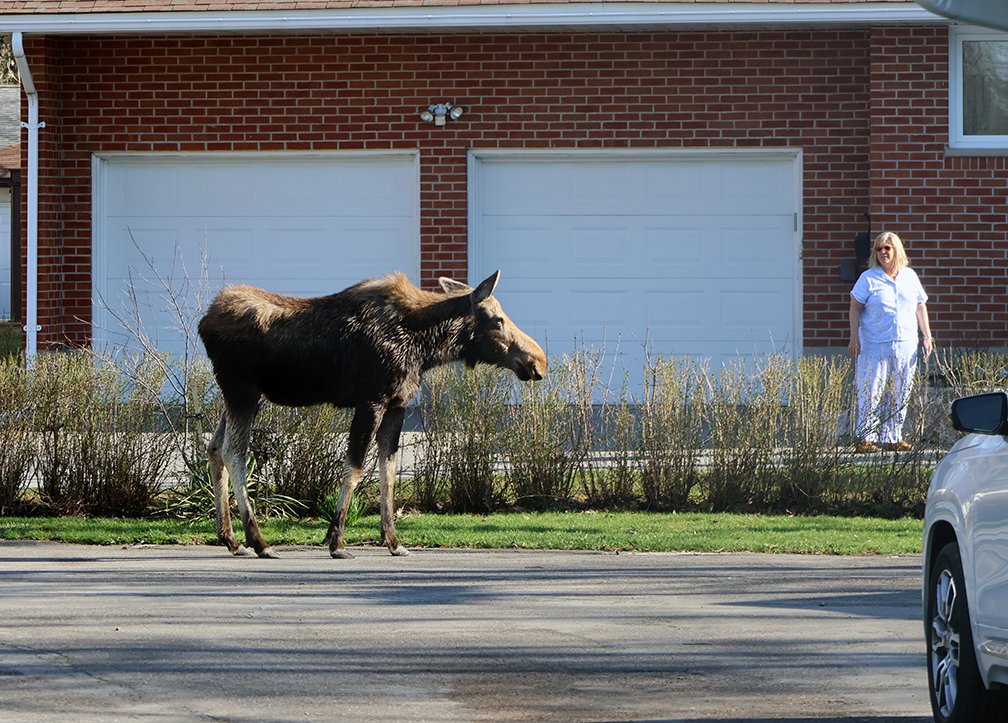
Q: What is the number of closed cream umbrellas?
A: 0